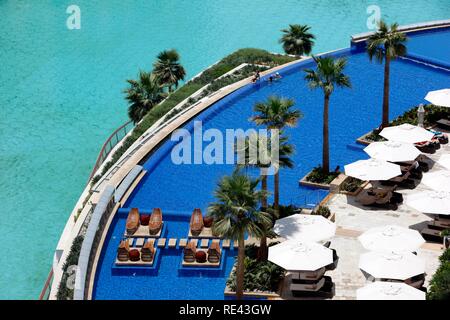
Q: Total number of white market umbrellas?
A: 12